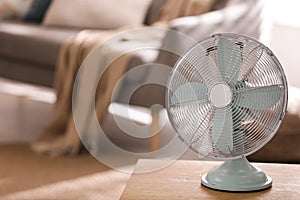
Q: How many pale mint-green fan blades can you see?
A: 4